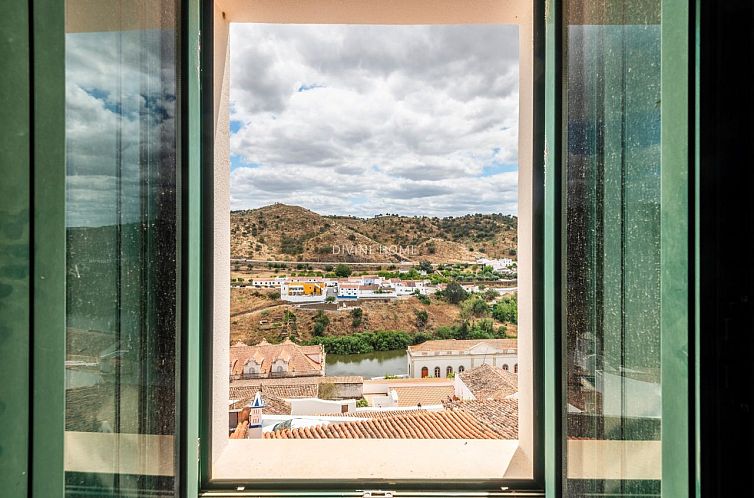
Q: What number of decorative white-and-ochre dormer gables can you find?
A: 2